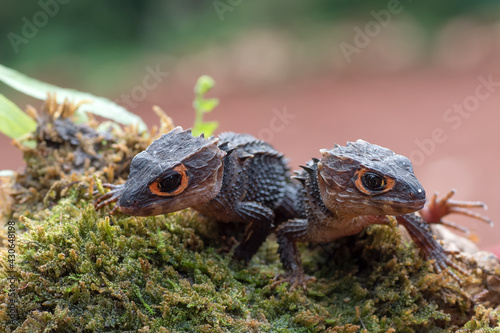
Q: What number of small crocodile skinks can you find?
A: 2